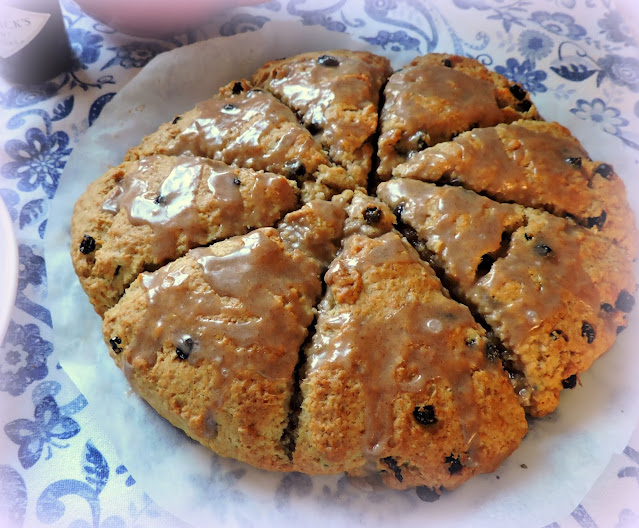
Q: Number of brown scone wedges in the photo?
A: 8